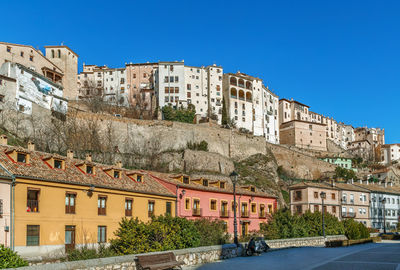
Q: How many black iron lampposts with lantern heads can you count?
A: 3